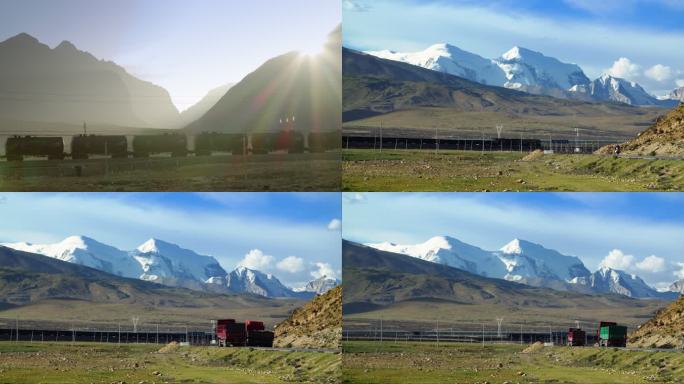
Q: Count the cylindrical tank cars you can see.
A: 6